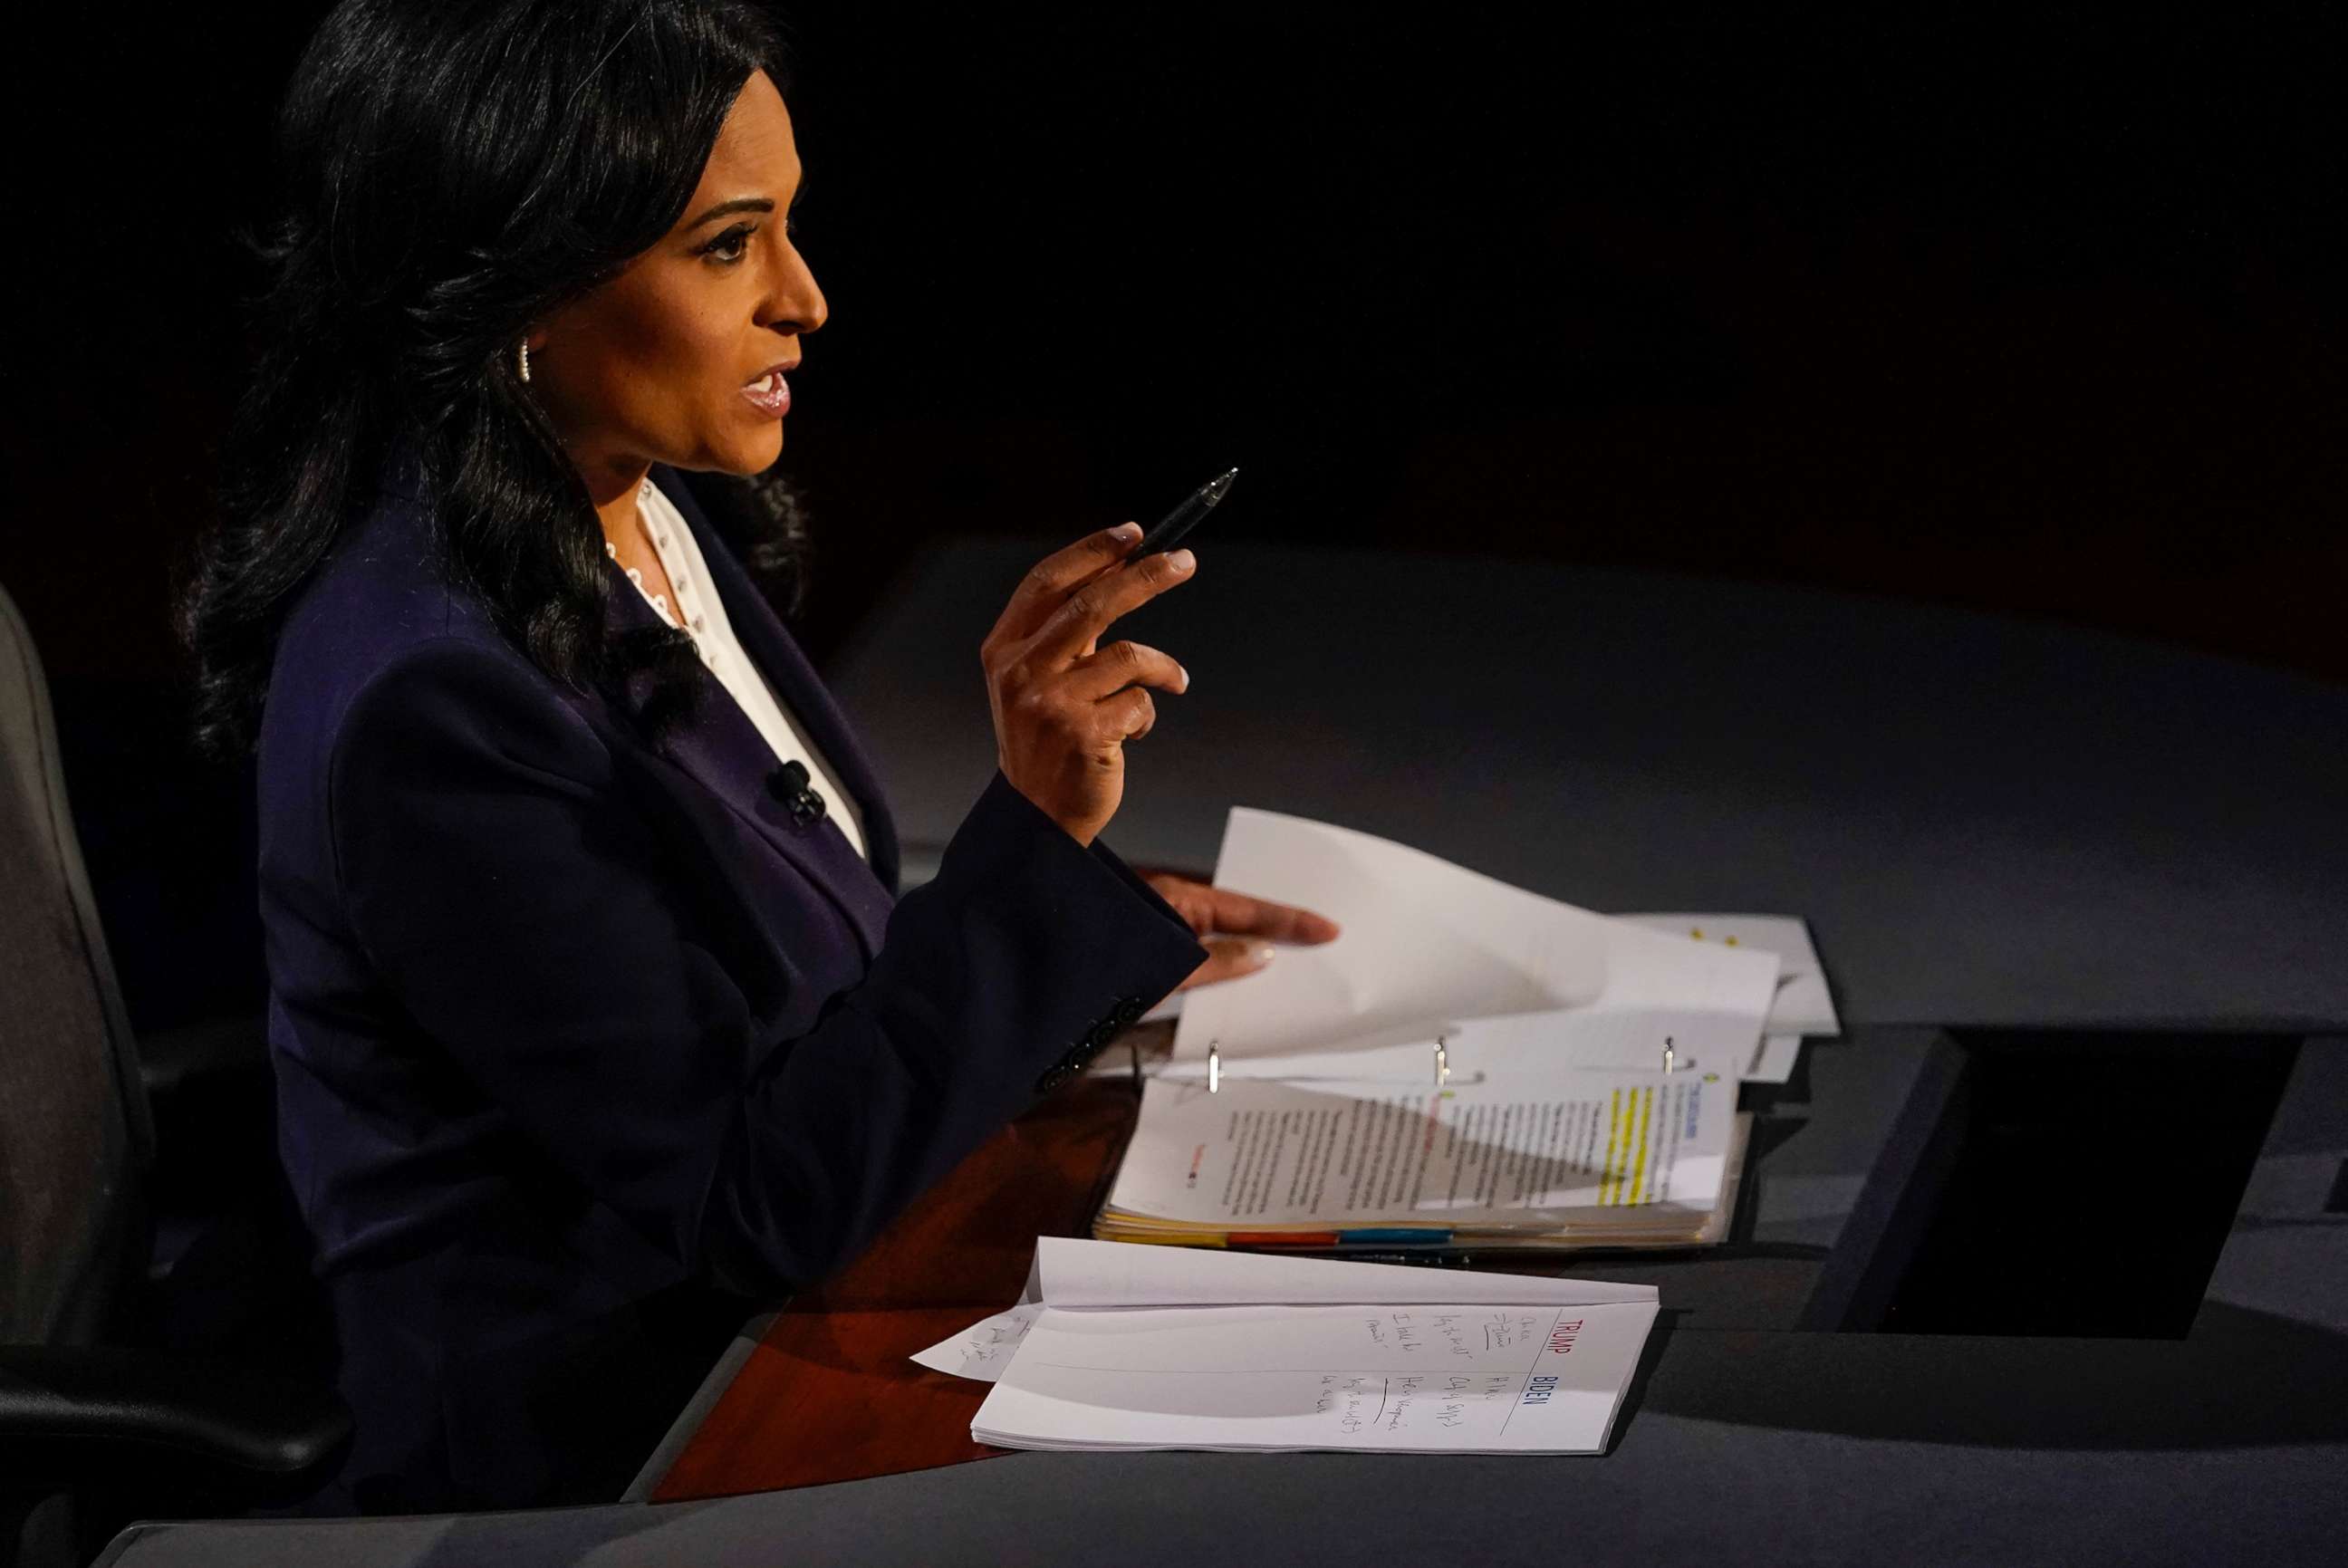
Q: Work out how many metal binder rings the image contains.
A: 3